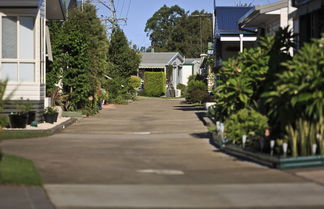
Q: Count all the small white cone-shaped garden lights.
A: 6